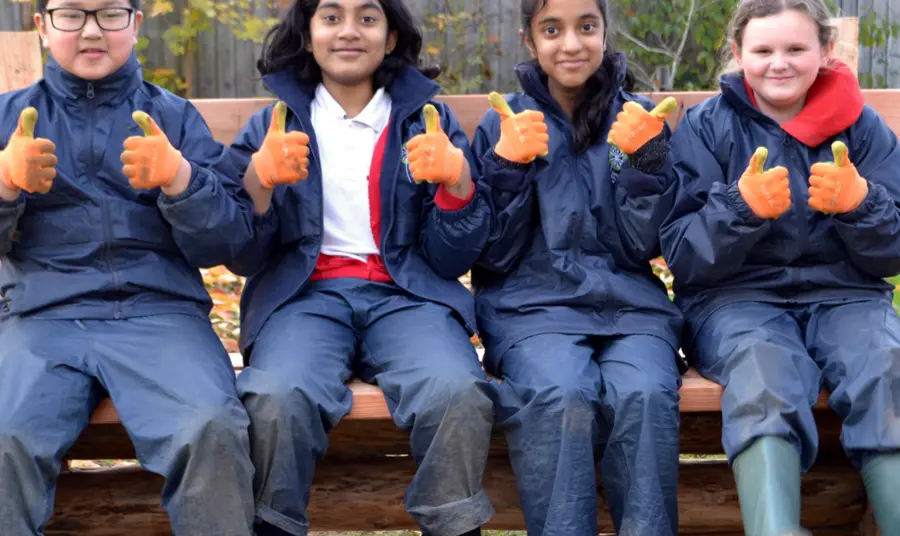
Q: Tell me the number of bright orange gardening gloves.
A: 8